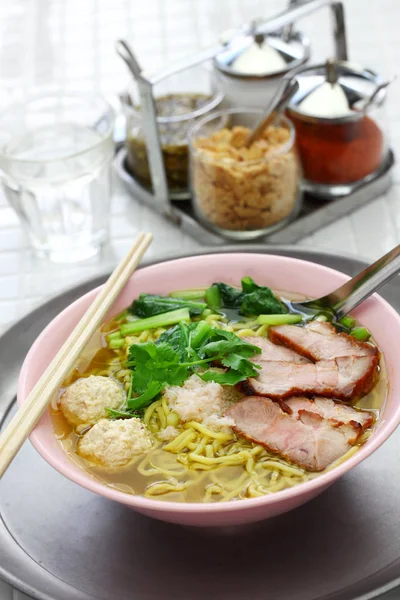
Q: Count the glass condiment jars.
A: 4